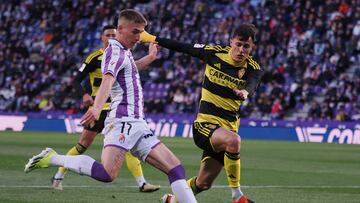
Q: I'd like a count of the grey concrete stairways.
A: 1